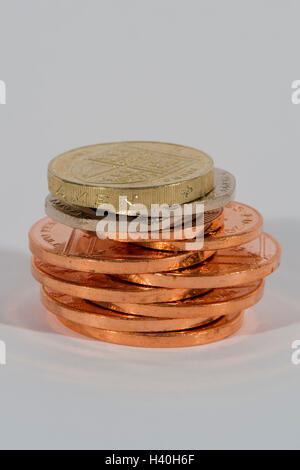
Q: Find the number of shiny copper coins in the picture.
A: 8